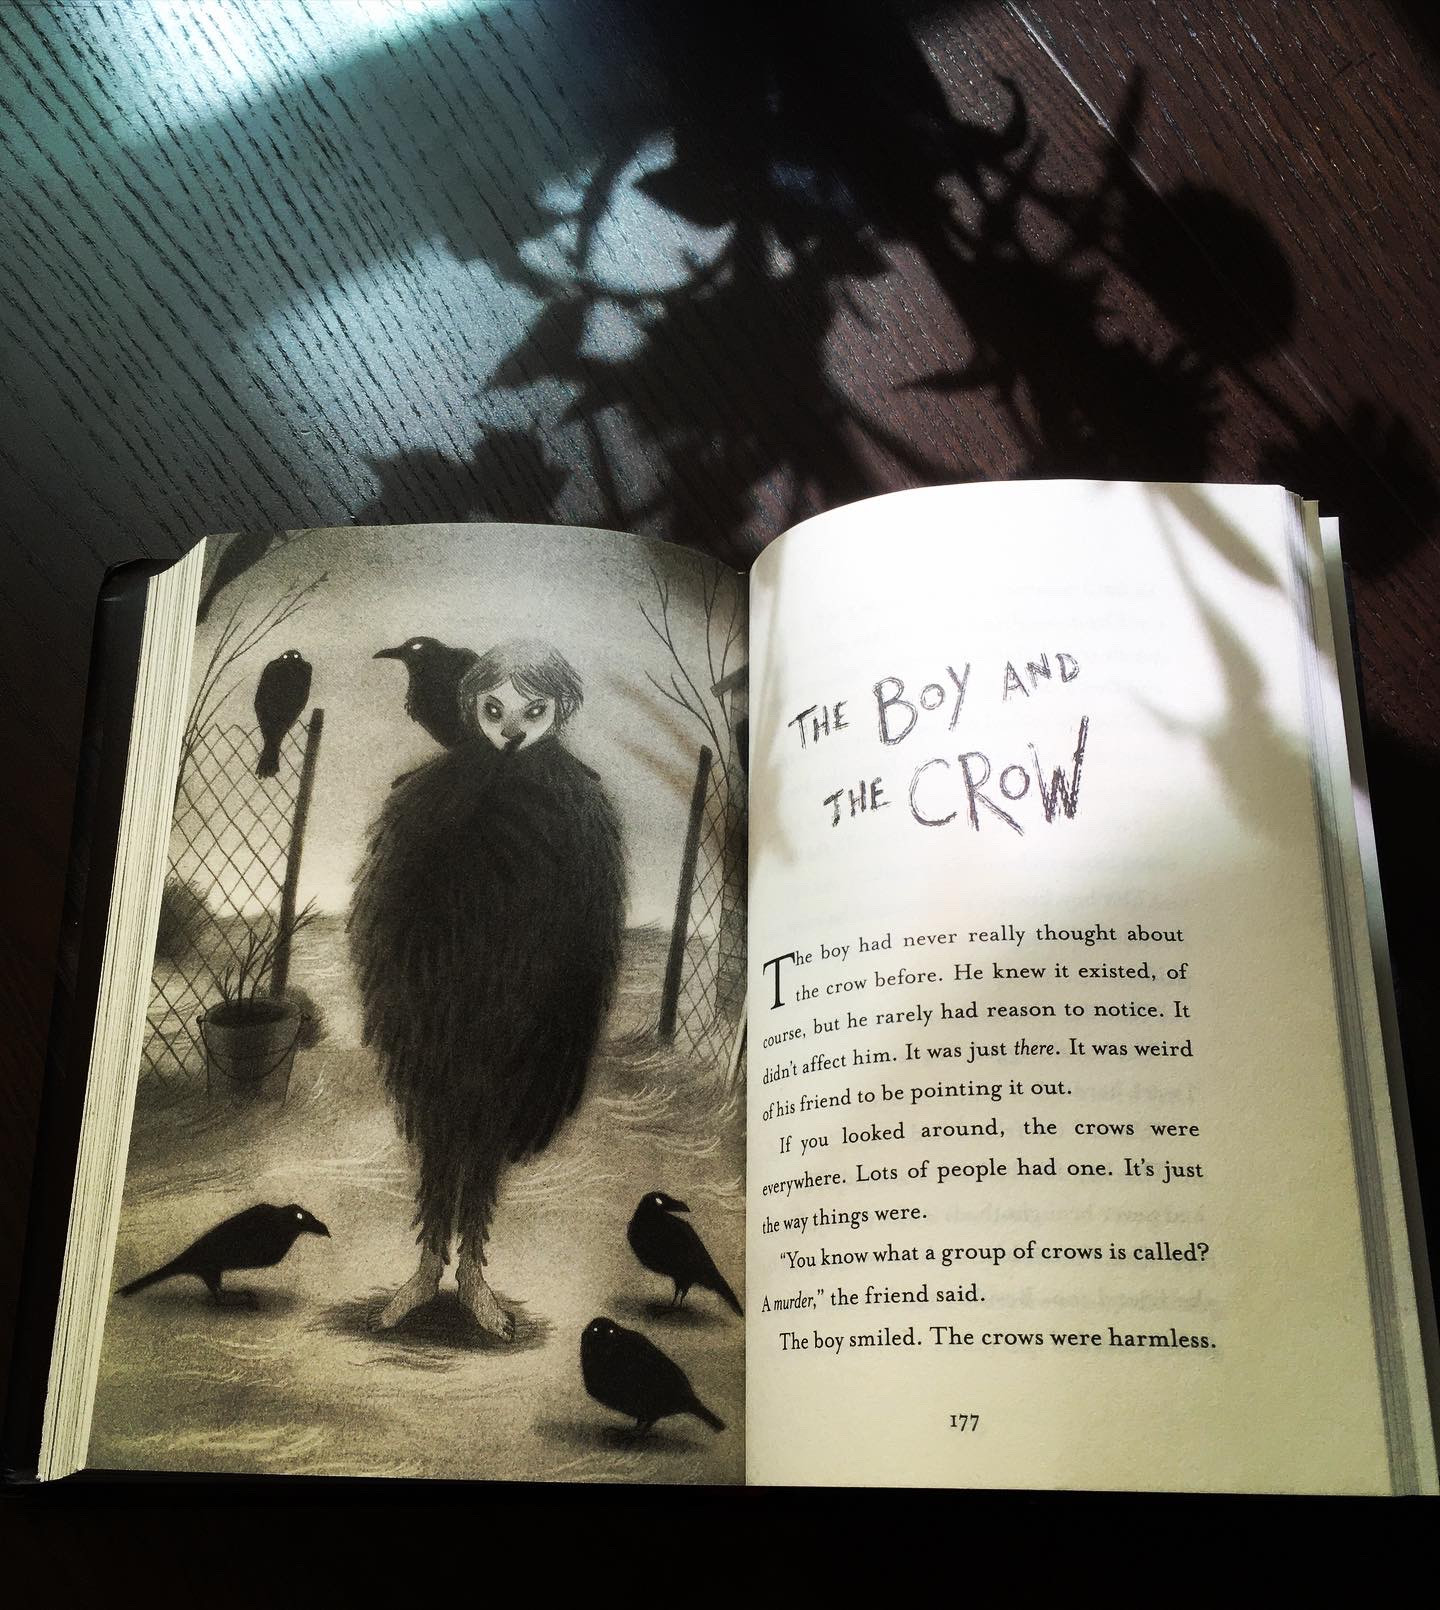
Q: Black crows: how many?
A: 5